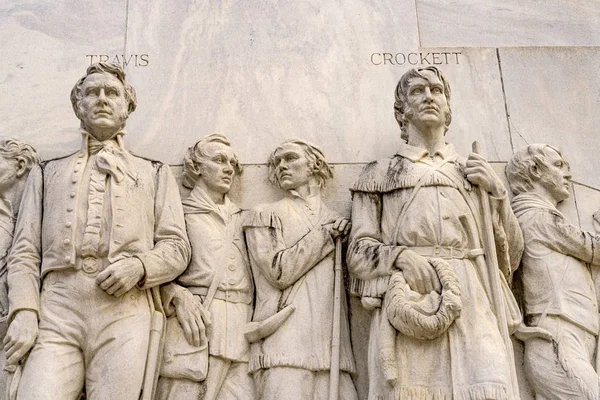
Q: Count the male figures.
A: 6